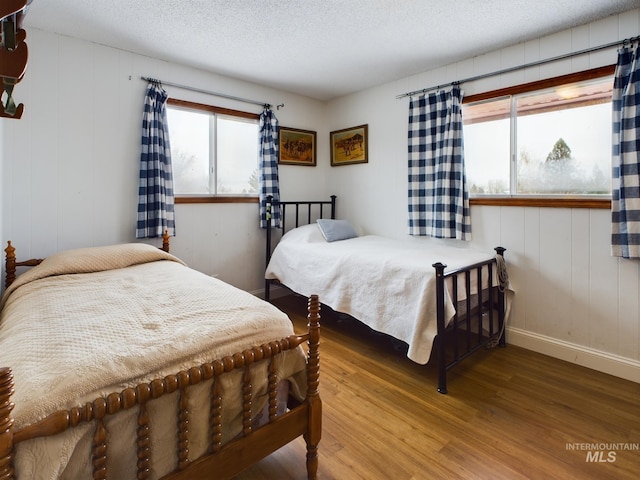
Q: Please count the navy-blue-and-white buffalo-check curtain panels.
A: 4